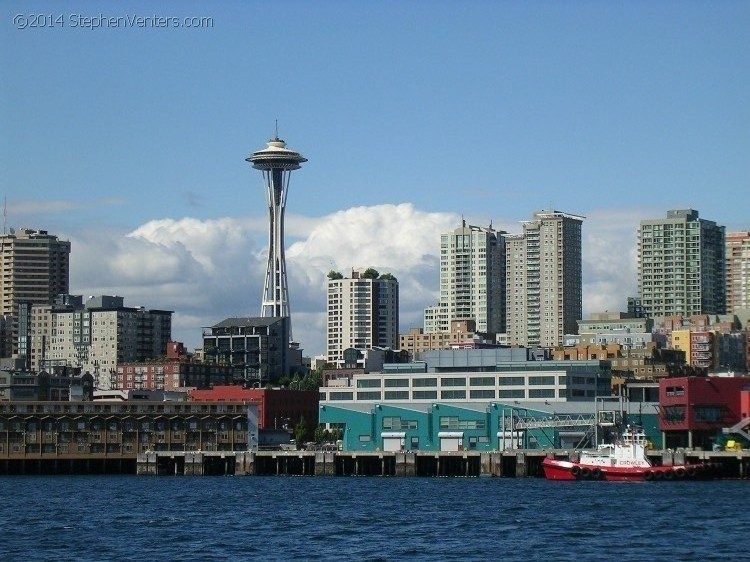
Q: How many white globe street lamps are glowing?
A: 0